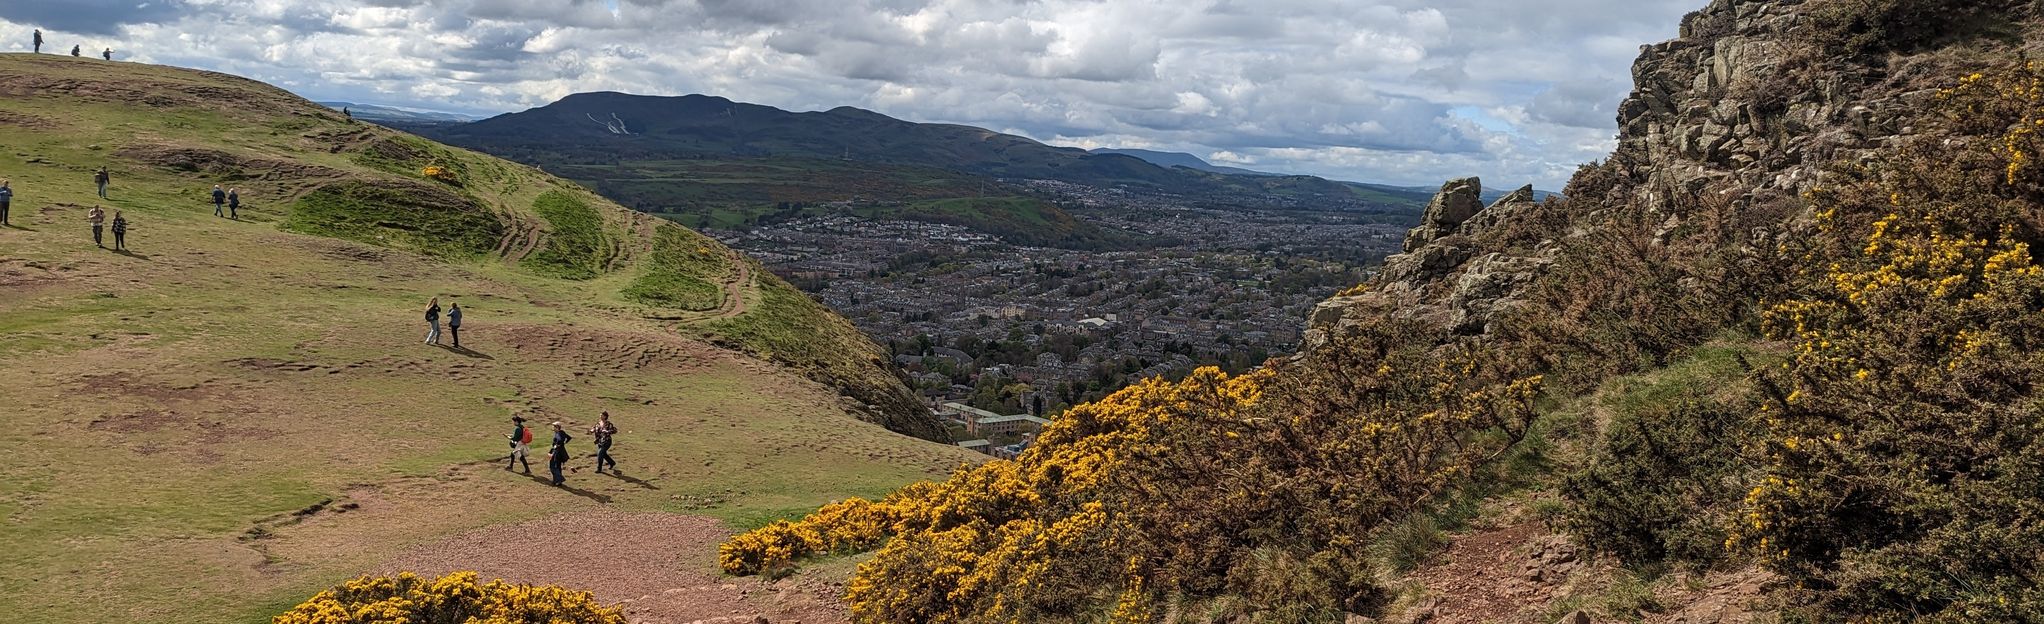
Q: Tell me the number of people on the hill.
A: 15